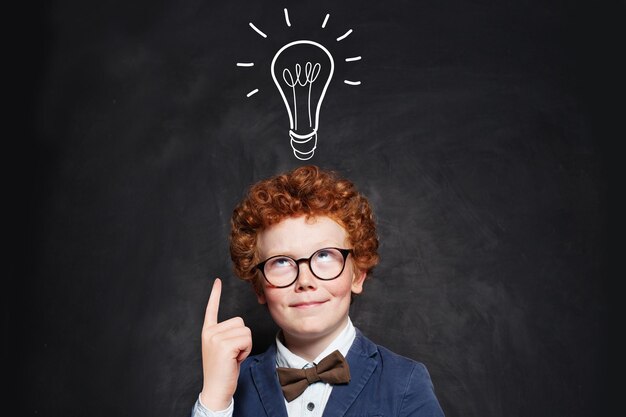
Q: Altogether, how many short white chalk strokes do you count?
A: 8